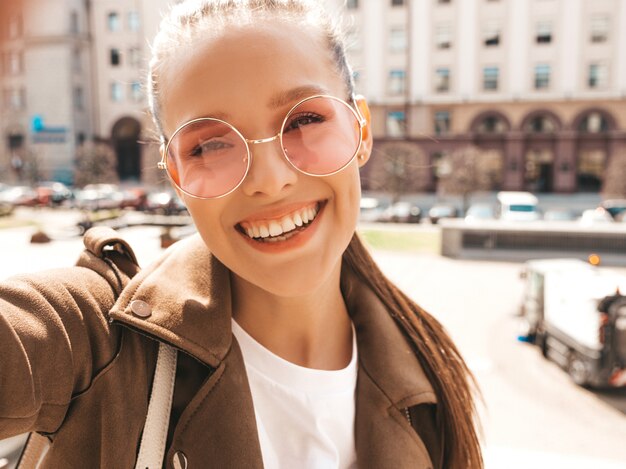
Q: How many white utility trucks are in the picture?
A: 1